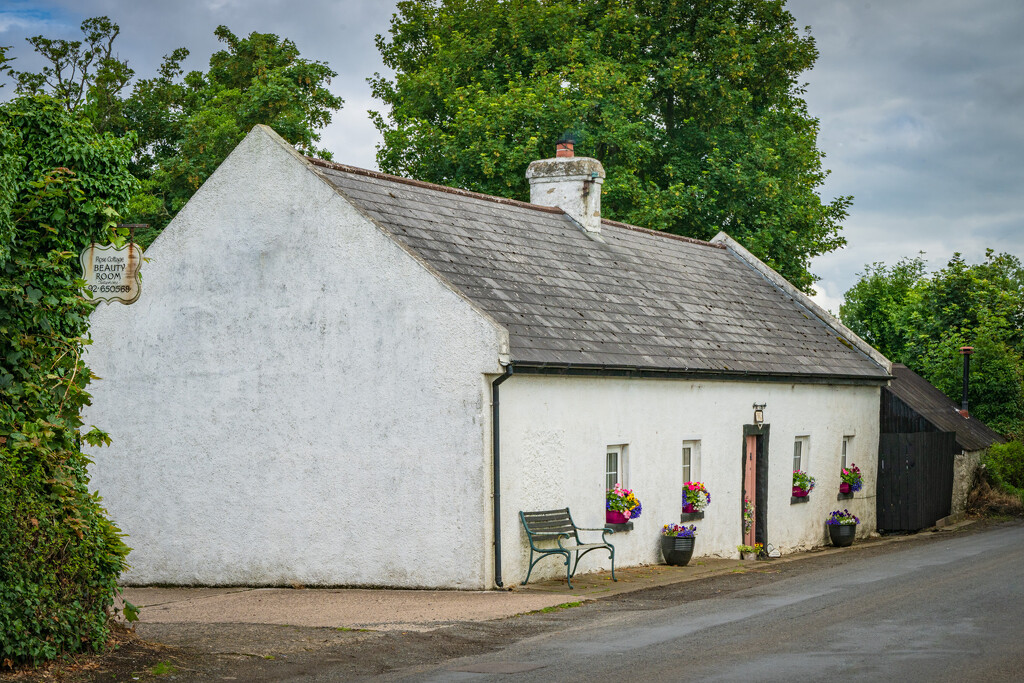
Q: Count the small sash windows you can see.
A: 4